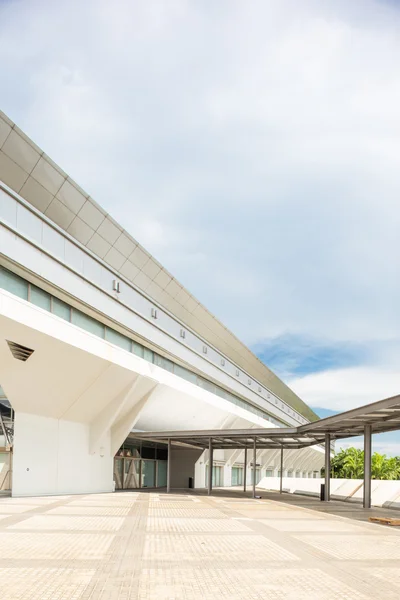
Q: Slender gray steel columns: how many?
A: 7